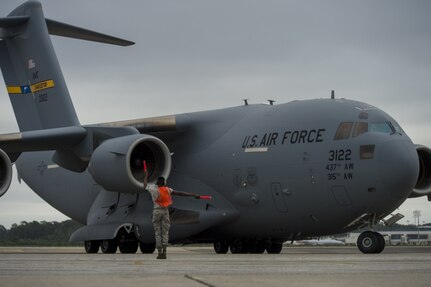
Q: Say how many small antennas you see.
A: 3